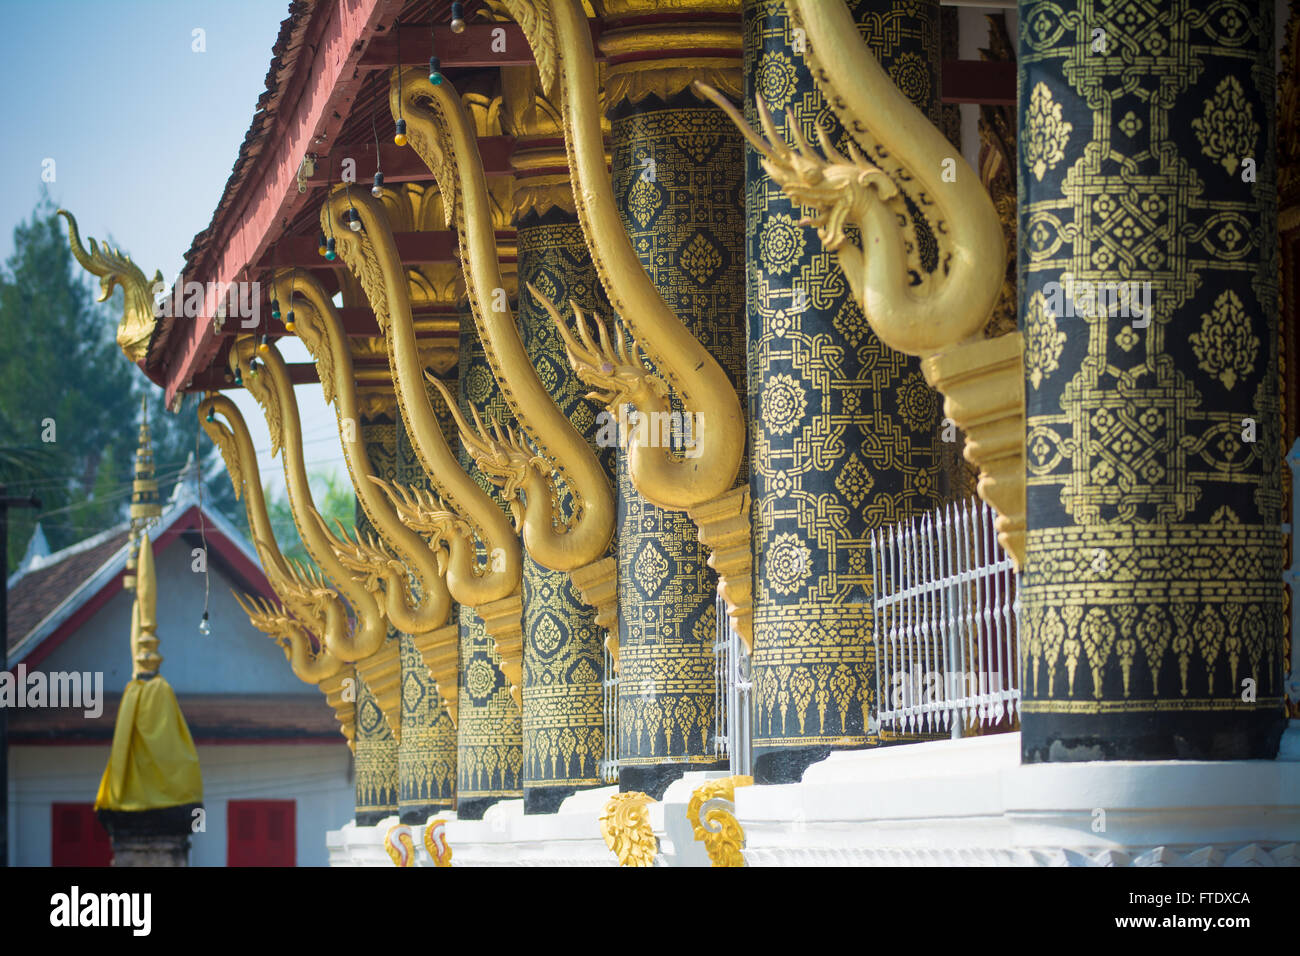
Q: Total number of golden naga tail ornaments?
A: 7